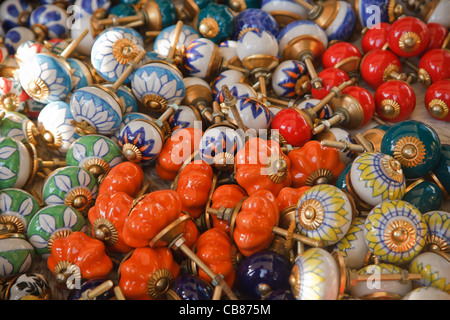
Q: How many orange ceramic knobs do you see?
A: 14